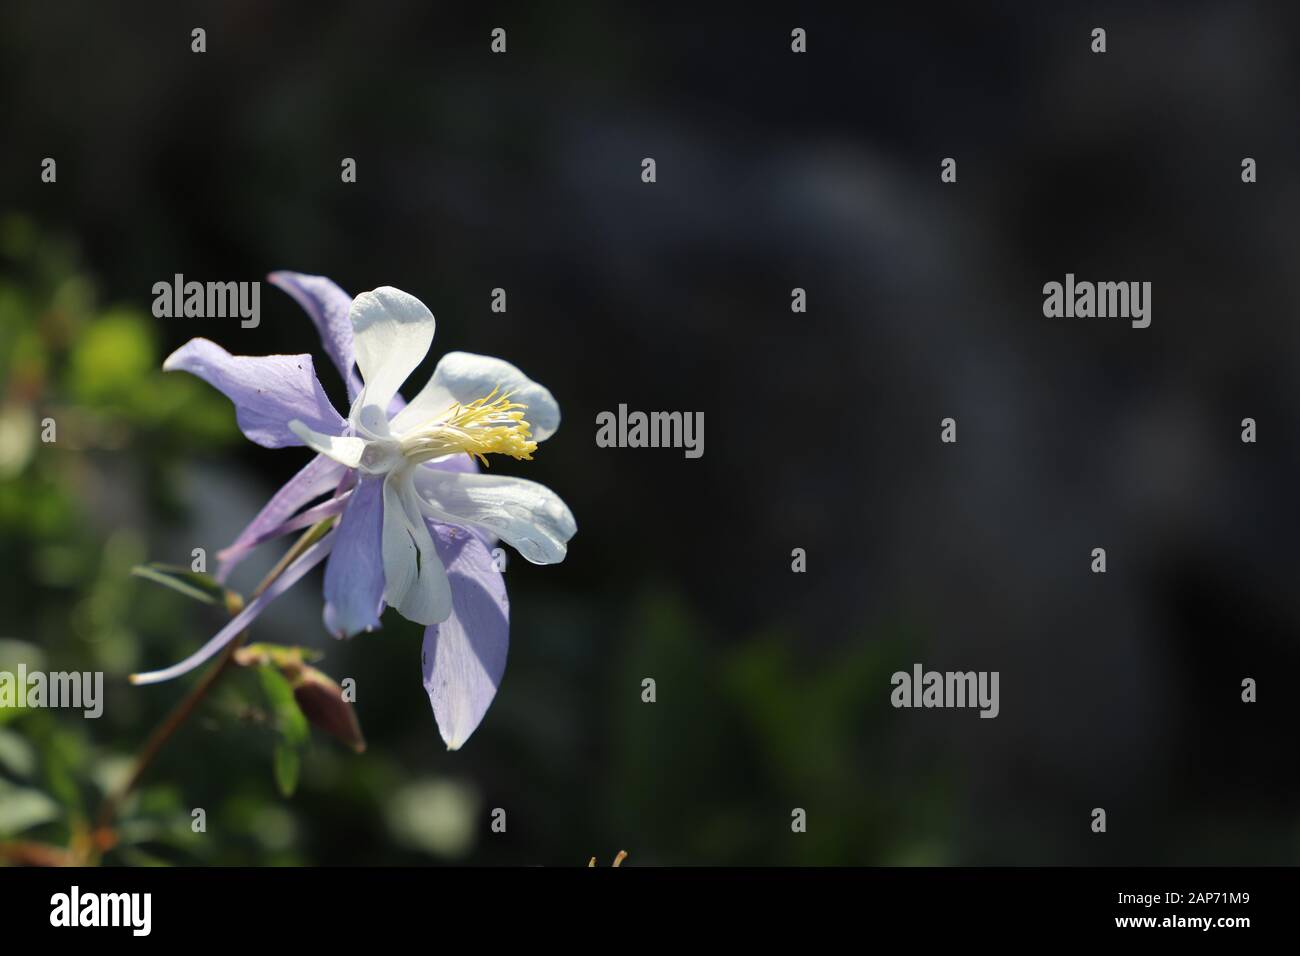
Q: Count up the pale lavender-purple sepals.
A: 5